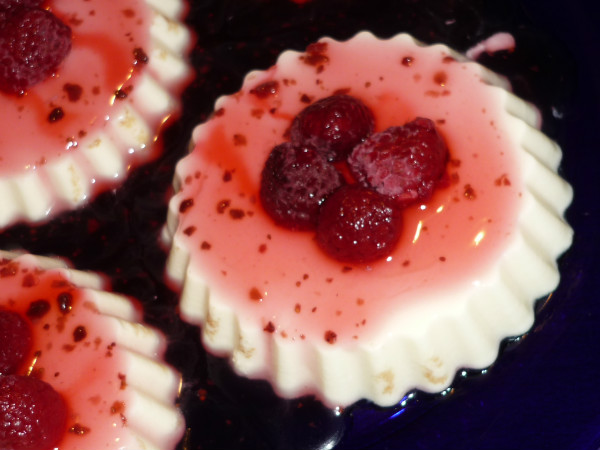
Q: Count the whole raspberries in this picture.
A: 4